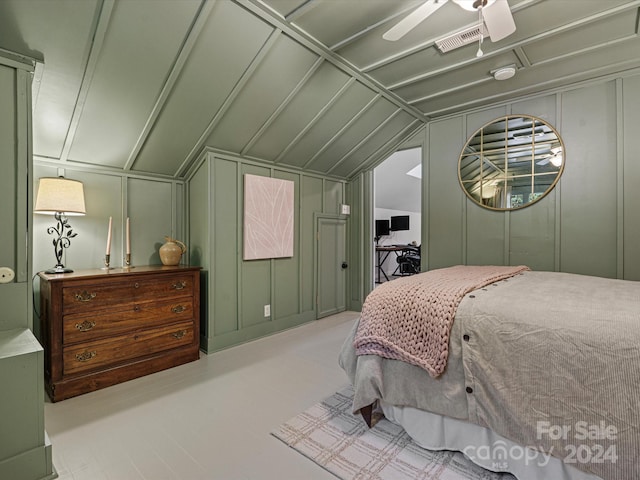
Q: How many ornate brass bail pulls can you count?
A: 6